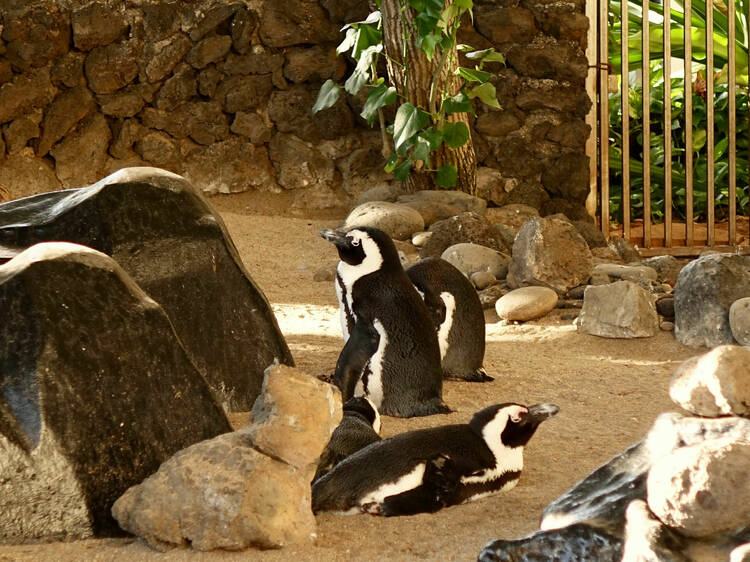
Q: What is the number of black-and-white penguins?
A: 4